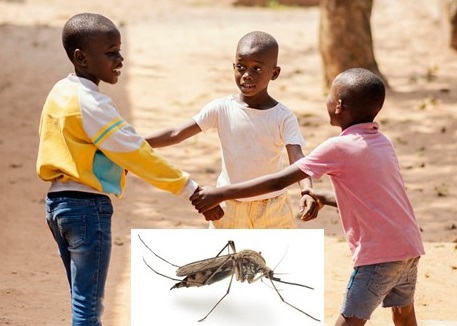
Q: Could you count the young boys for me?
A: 3